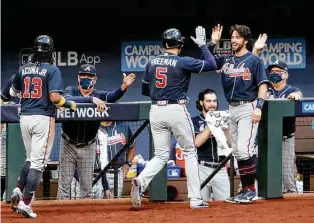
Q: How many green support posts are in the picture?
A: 3